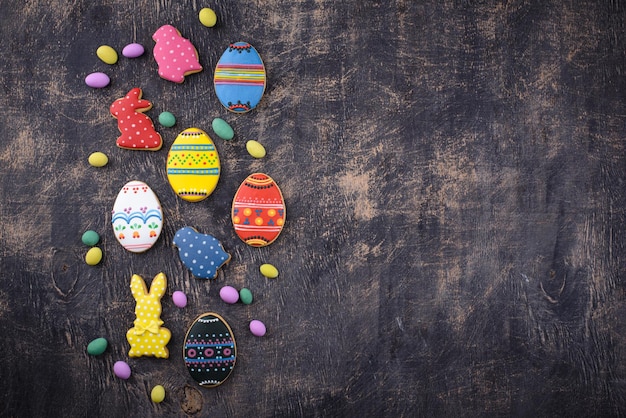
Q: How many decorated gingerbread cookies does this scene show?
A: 9